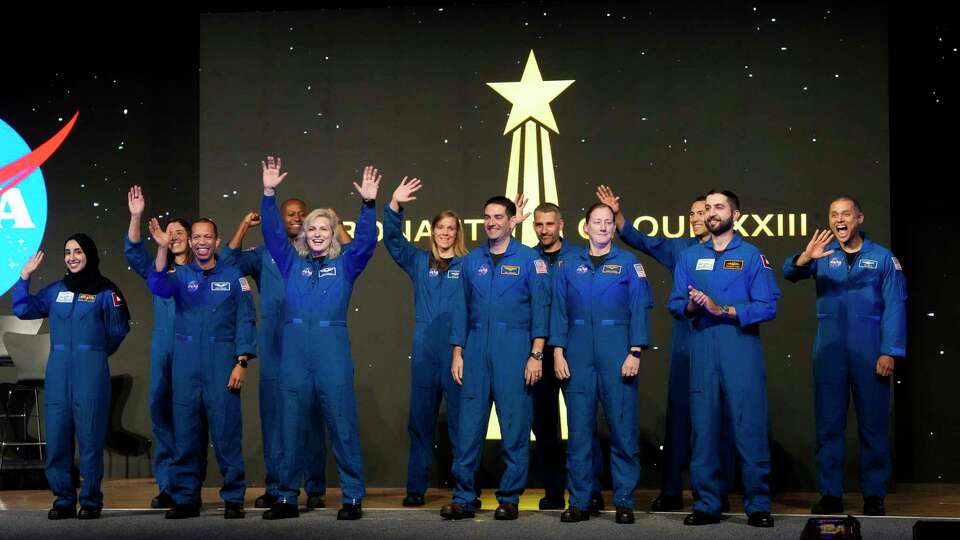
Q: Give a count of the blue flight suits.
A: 12